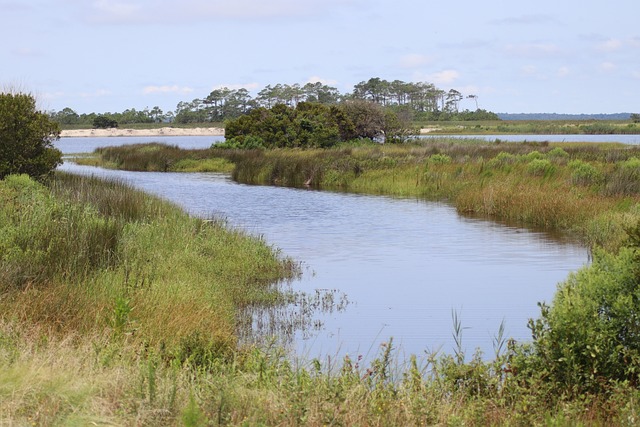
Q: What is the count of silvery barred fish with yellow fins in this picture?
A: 0